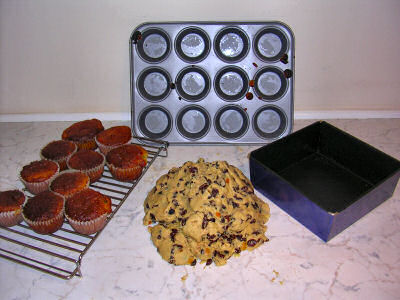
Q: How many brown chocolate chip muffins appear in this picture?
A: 10